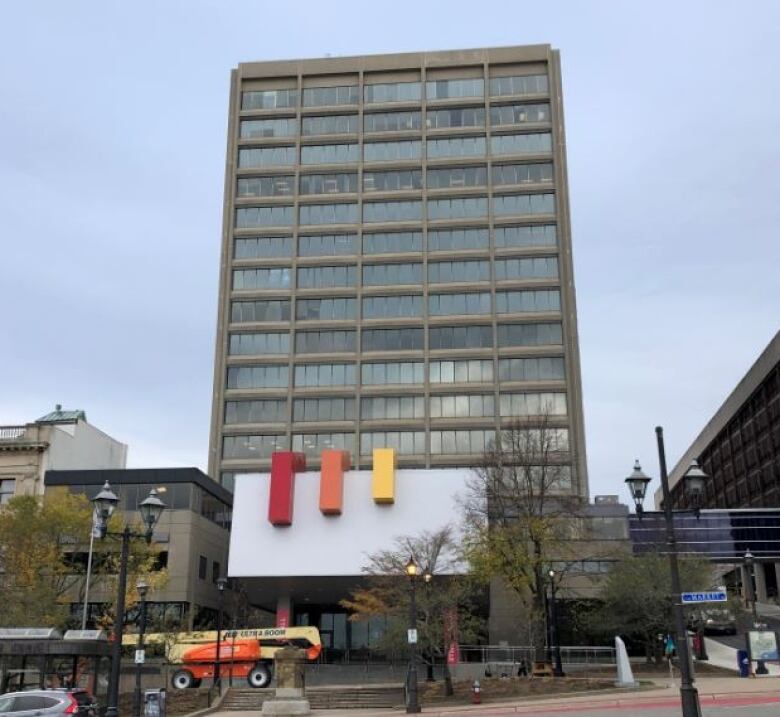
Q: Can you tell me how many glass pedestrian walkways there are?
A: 1